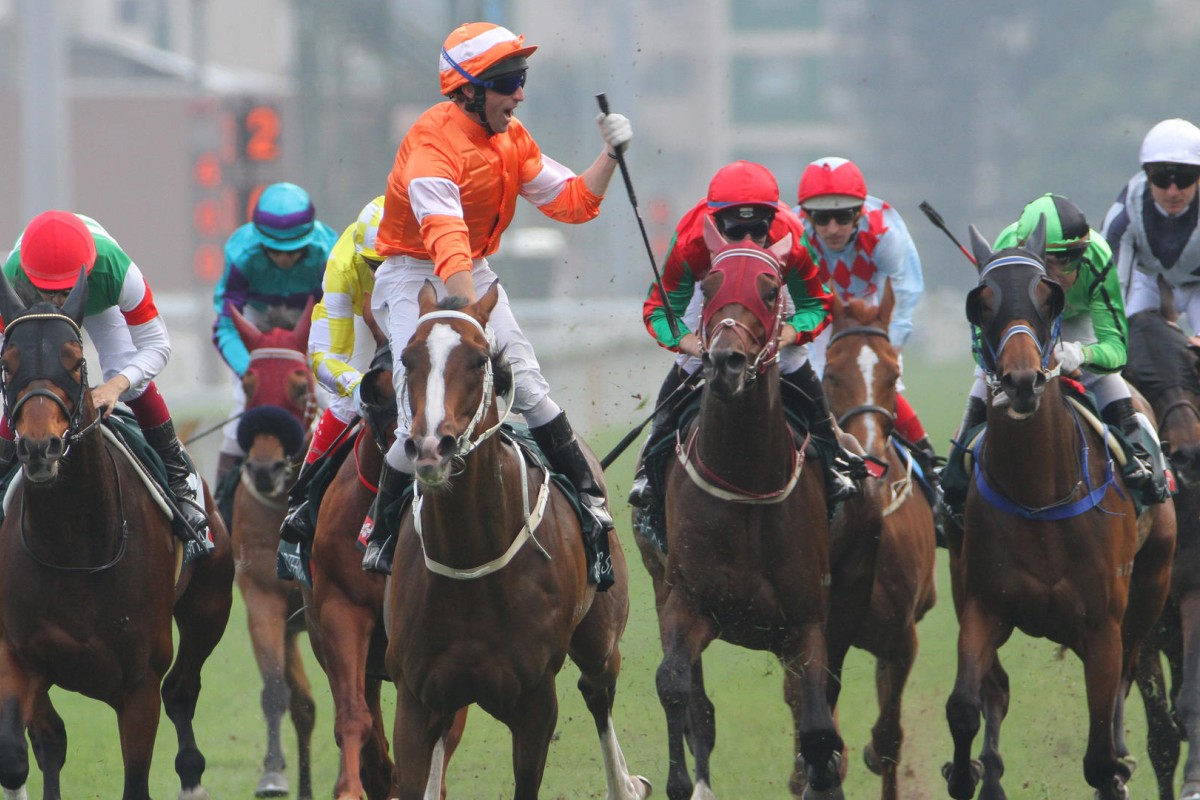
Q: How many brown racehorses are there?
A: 8